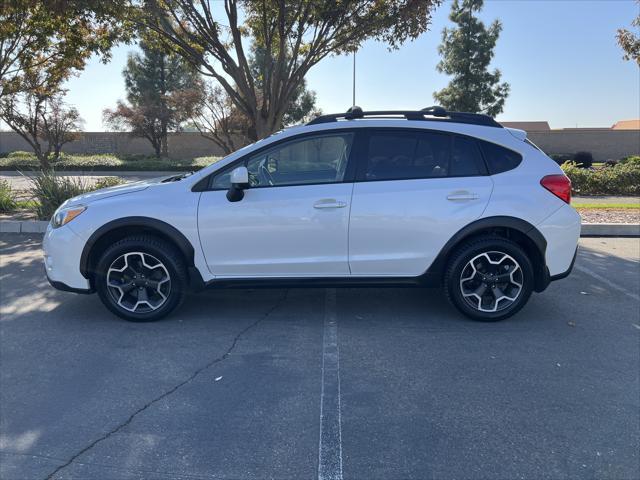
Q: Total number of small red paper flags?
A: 0